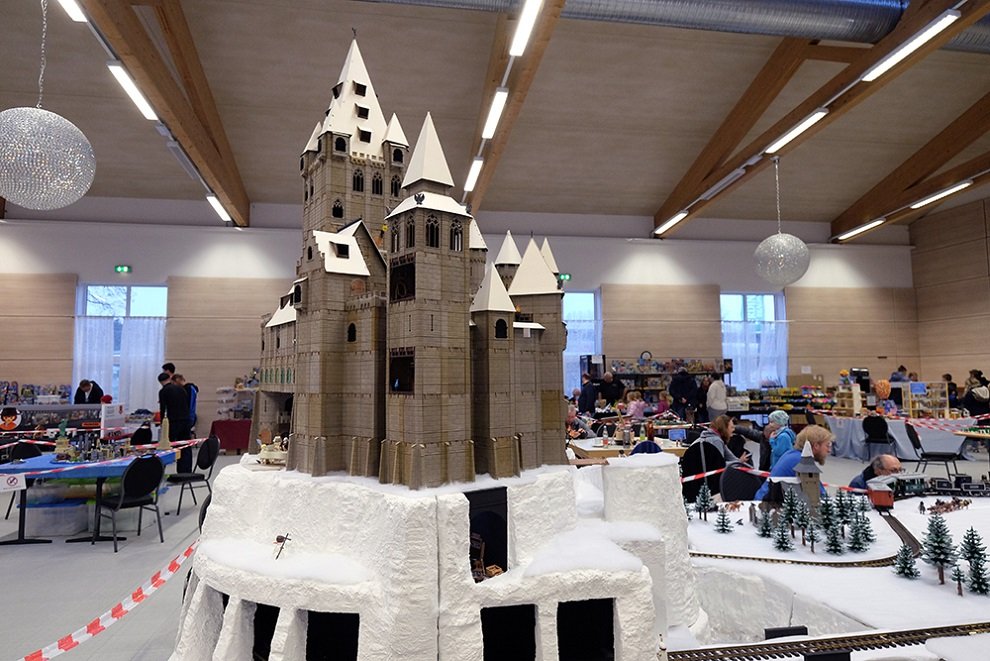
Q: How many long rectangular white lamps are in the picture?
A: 11